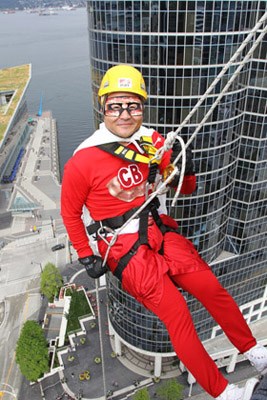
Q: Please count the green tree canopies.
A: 4